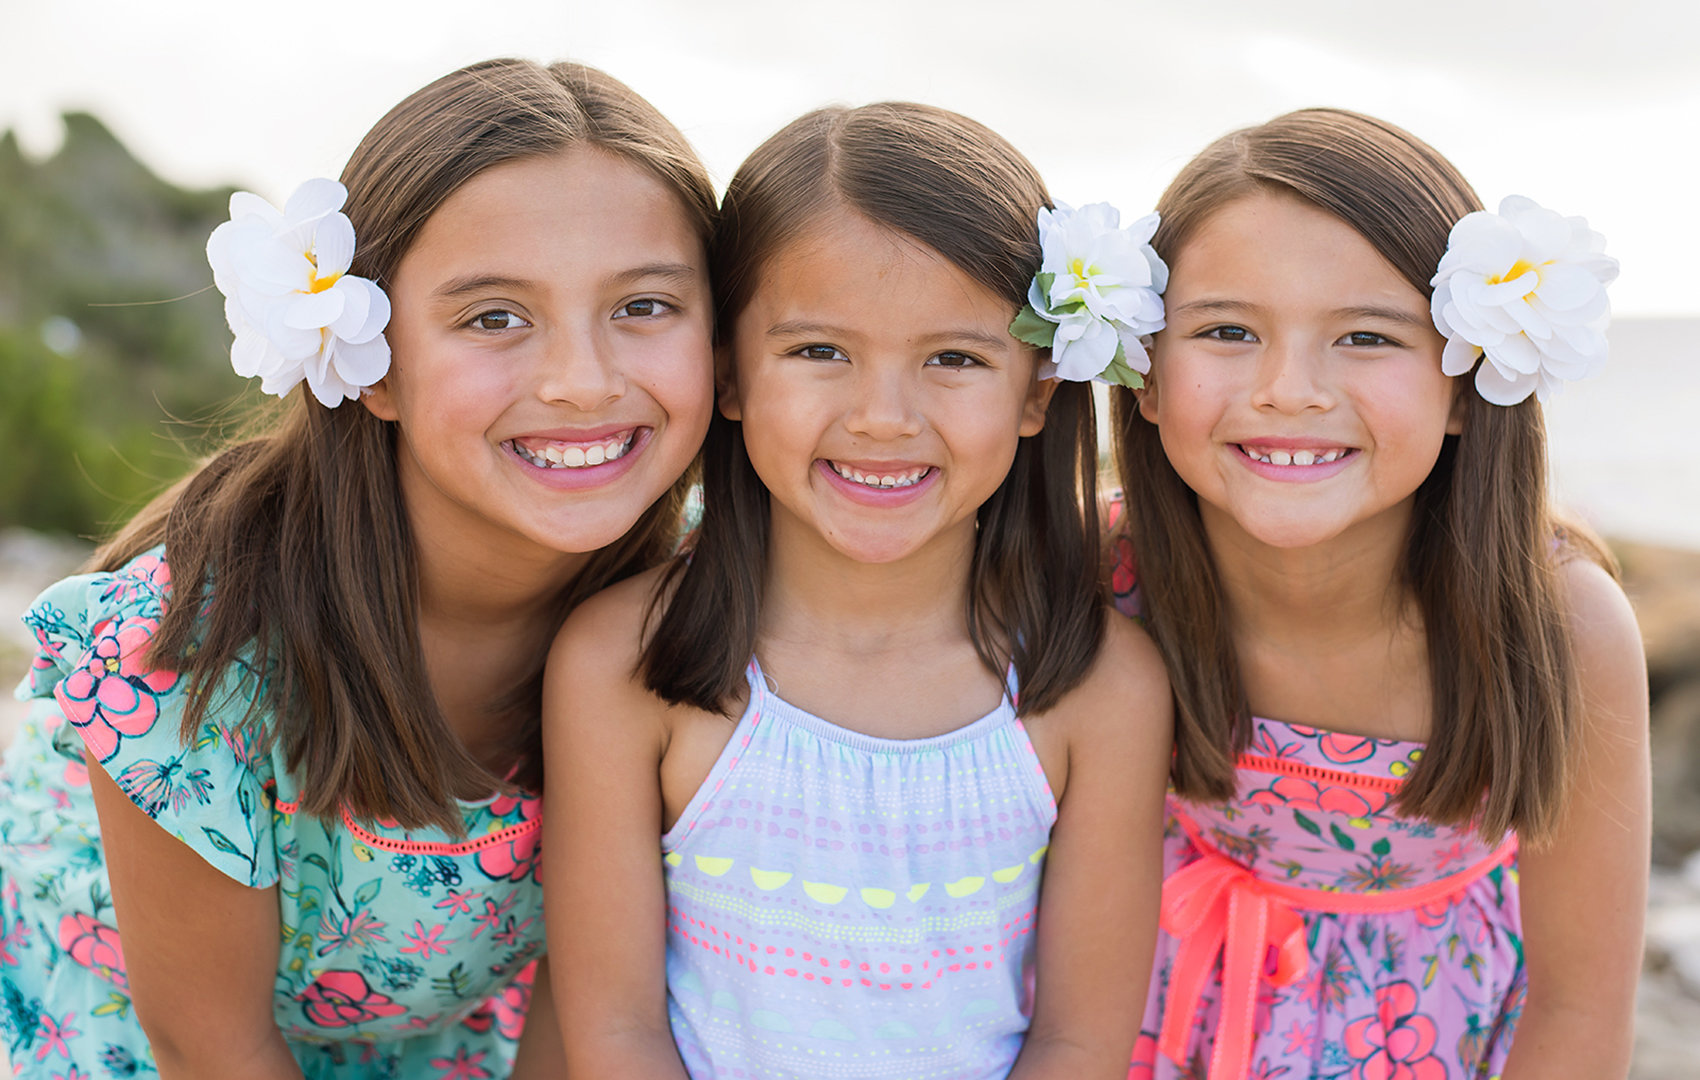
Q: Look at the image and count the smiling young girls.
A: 3